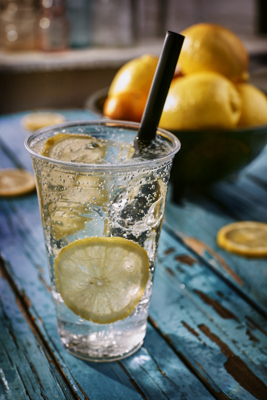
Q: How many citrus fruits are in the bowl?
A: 5